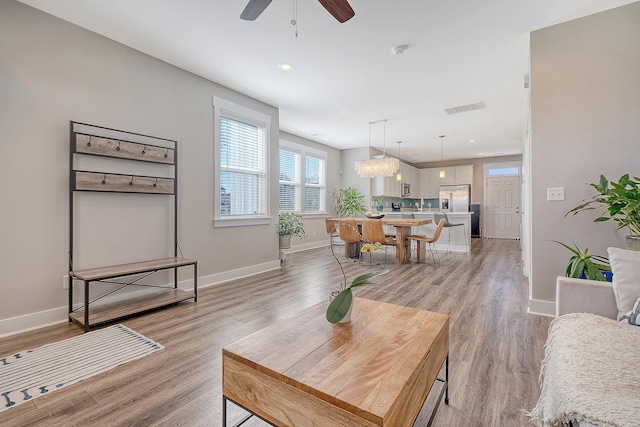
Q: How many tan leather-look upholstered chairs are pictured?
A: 4